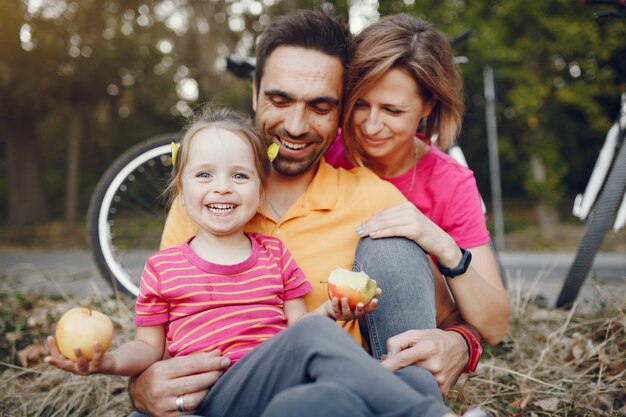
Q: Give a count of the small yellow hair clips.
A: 2